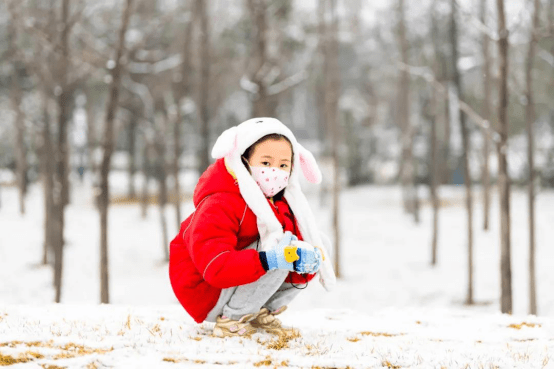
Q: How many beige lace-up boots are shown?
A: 2